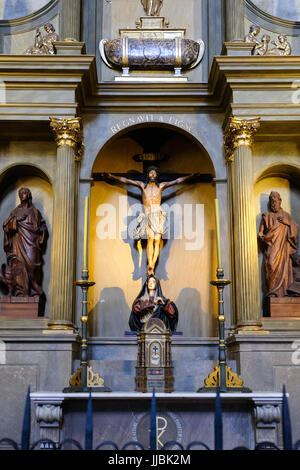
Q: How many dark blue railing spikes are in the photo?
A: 5